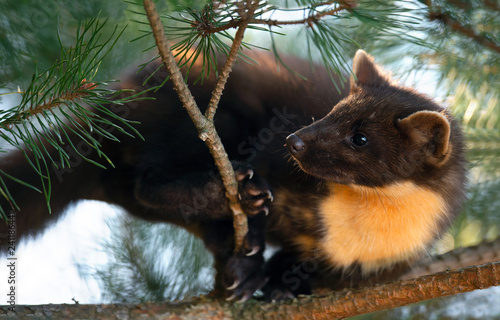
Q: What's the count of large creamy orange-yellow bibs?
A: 1